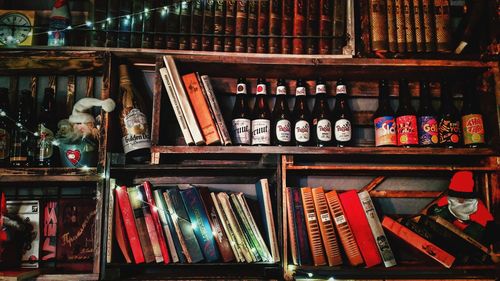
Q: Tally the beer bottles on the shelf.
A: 11